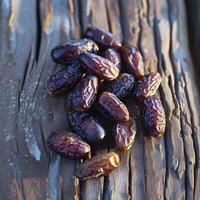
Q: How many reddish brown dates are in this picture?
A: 15